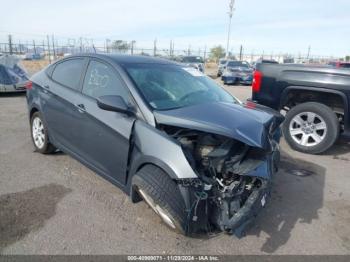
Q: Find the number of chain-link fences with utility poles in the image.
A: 1